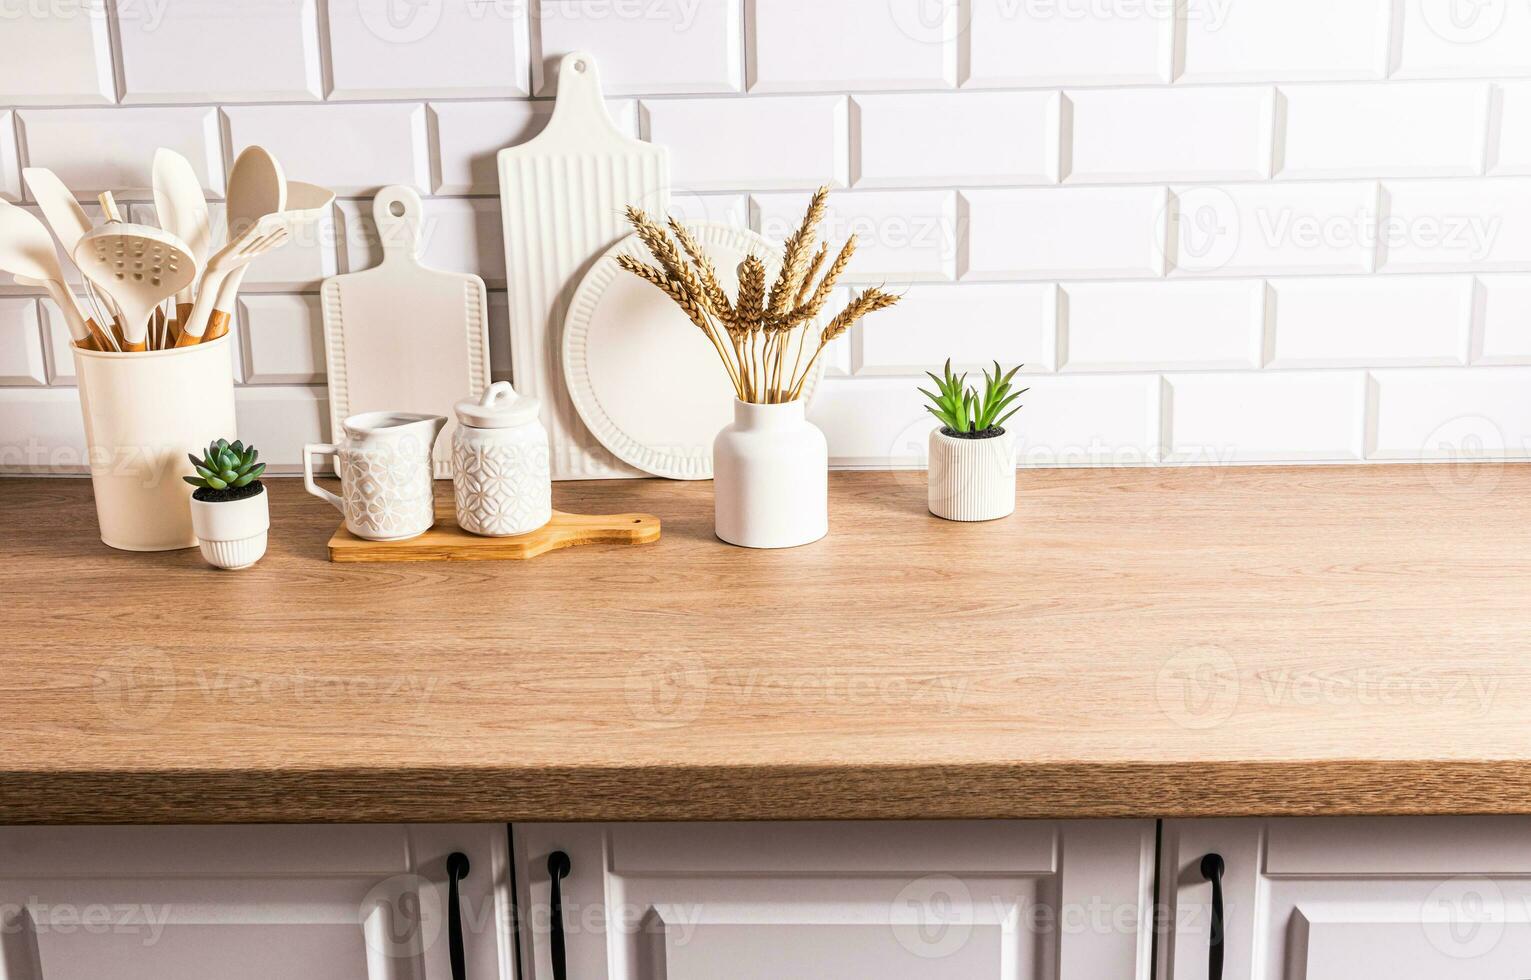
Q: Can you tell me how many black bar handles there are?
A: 3